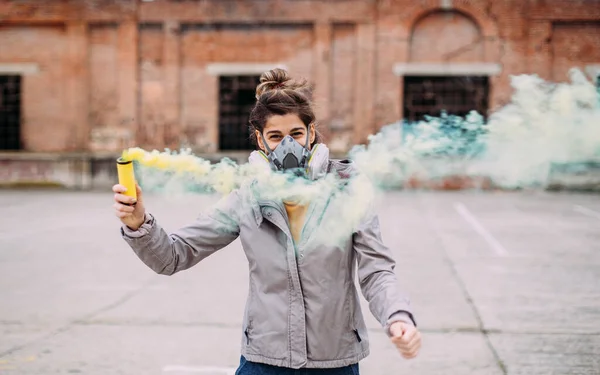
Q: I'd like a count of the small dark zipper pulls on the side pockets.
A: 2